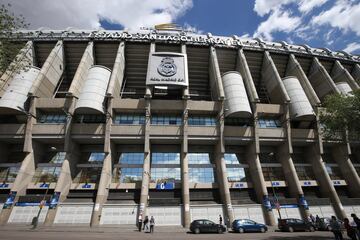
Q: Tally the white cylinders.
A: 5